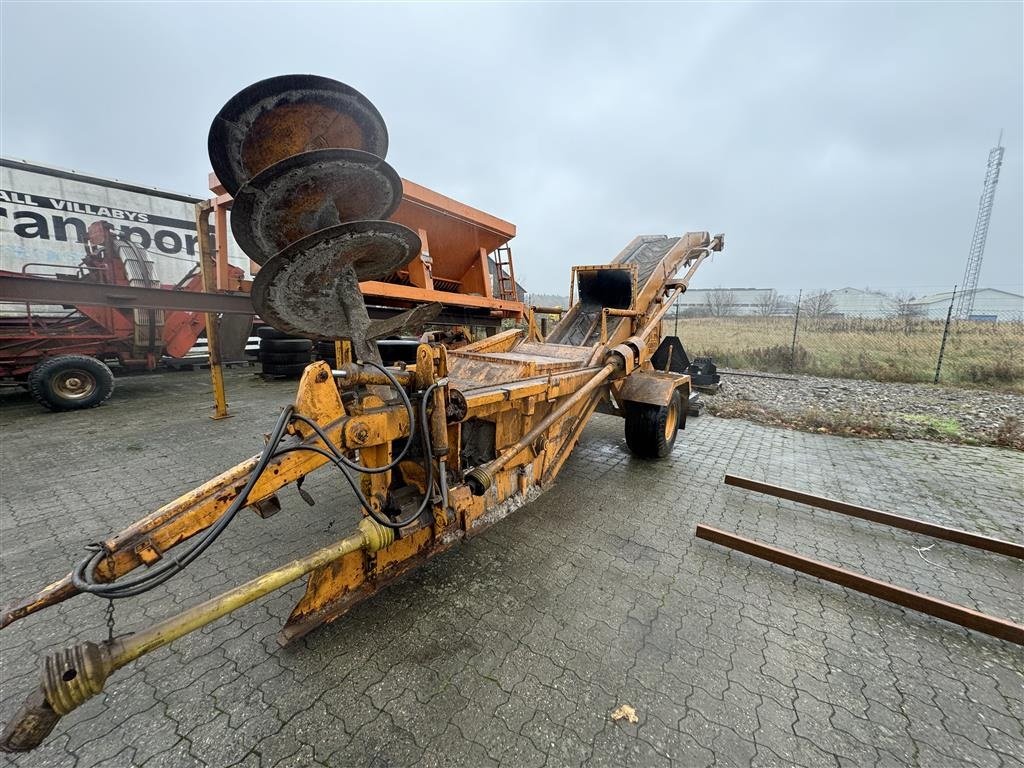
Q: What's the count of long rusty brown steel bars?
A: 2